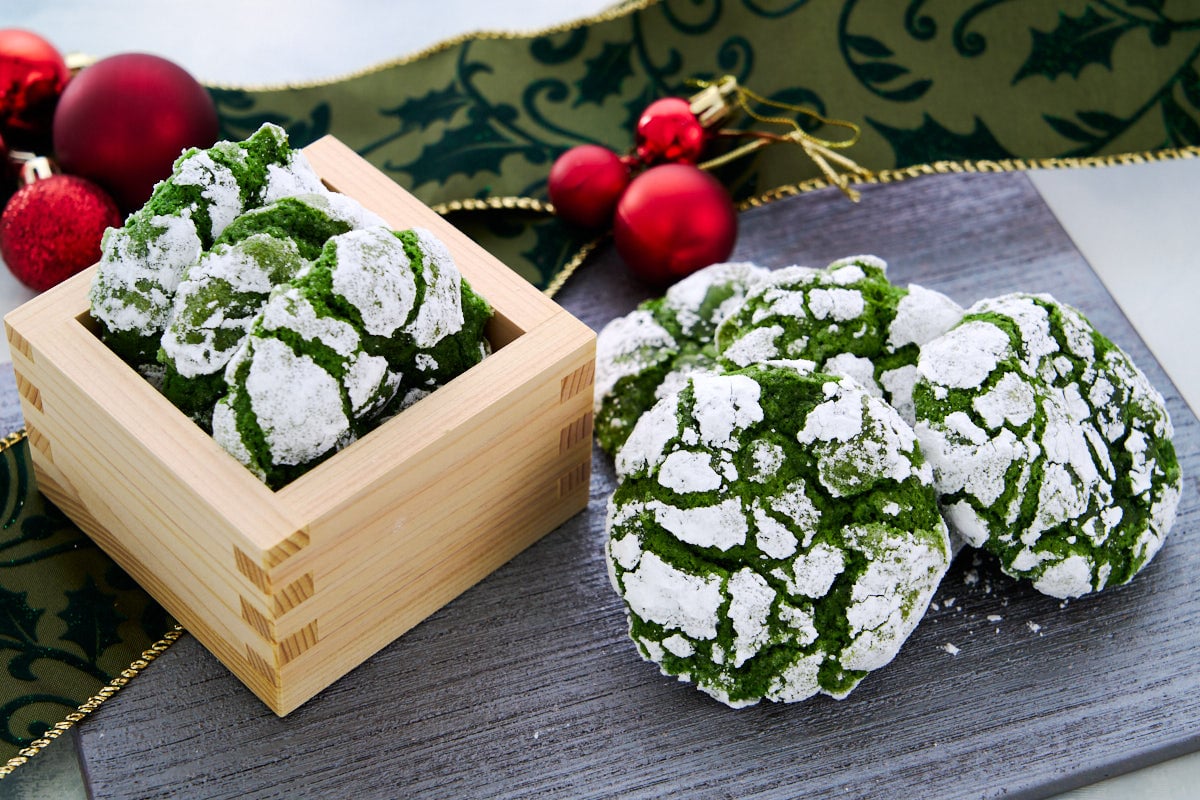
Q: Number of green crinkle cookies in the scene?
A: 7